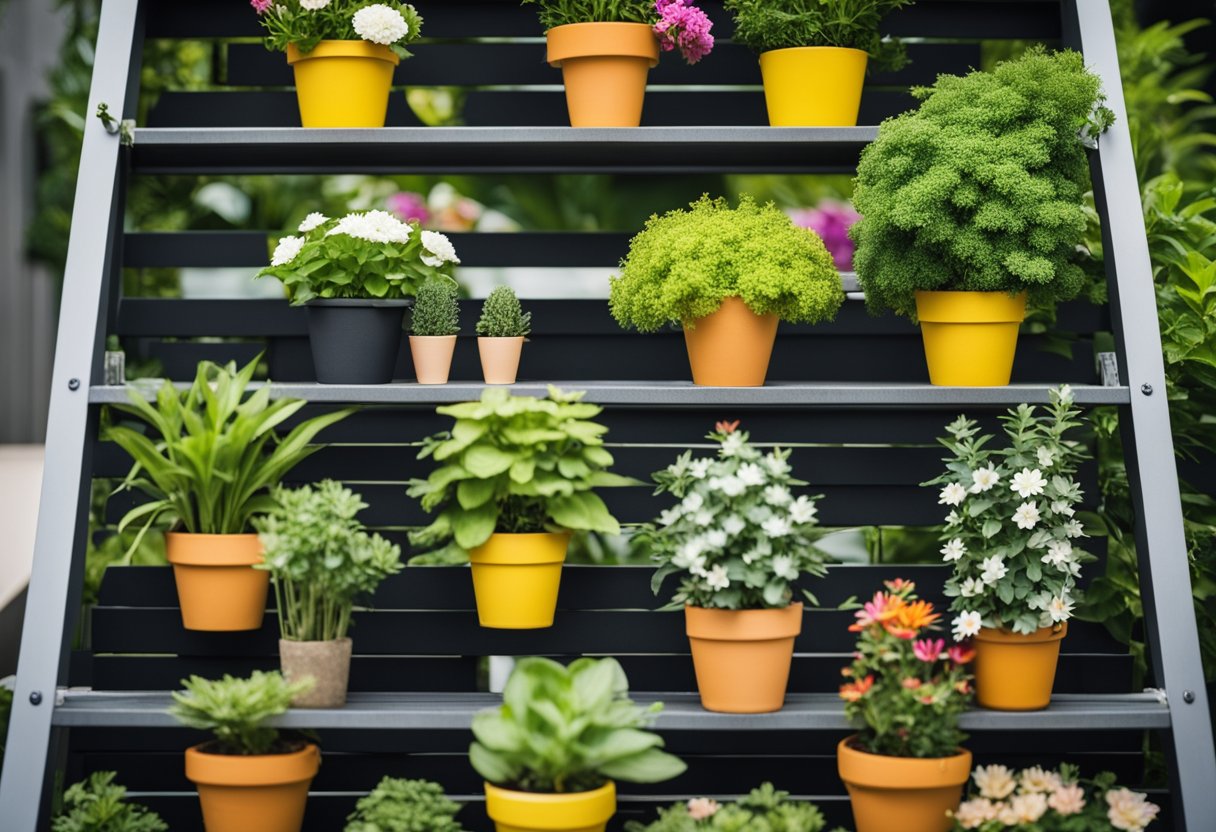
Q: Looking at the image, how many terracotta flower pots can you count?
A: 7